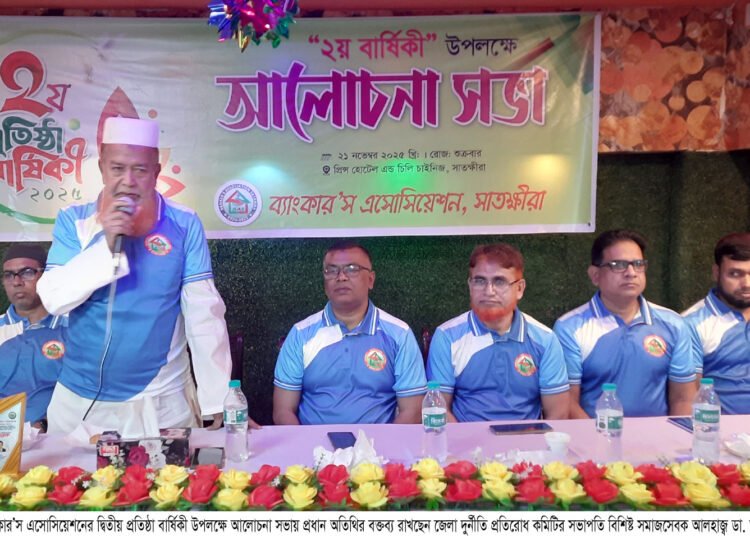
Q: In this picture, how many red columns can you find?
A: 0